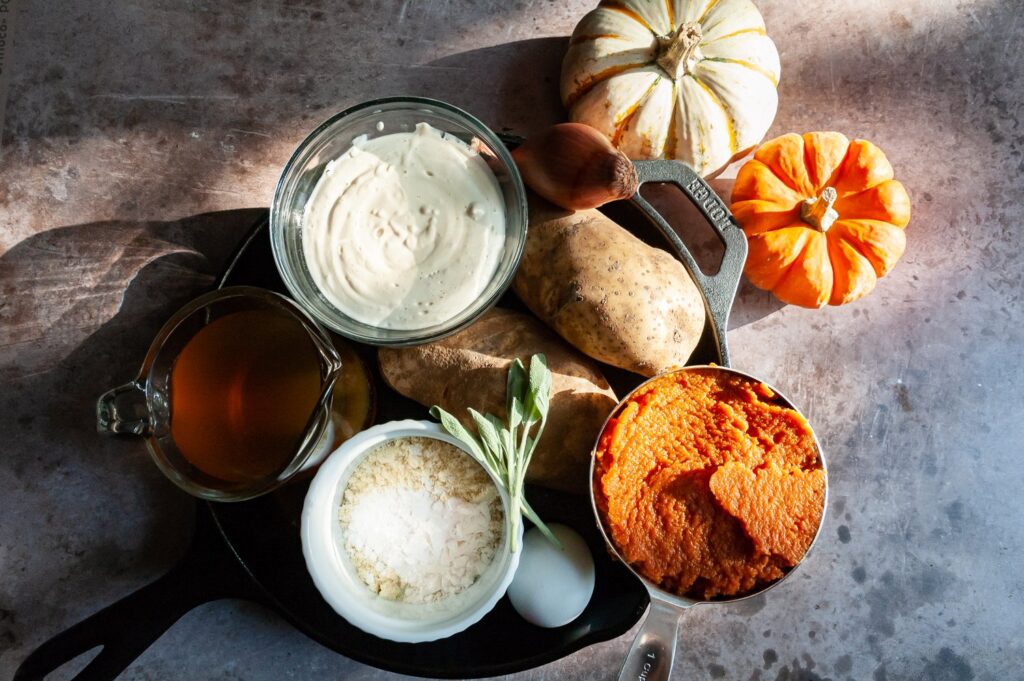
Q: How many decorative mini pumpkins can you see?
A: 2